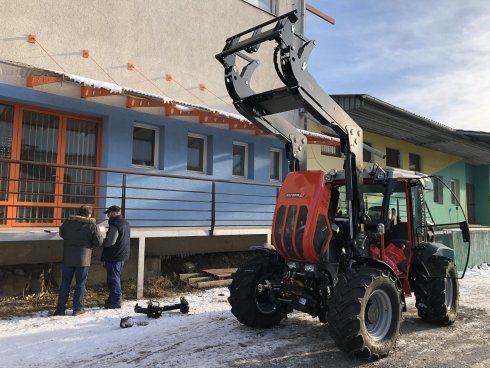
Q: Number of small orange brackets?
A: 5